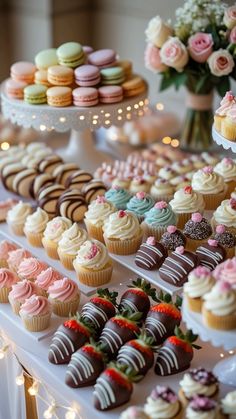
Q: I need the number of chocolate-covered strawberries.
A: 9